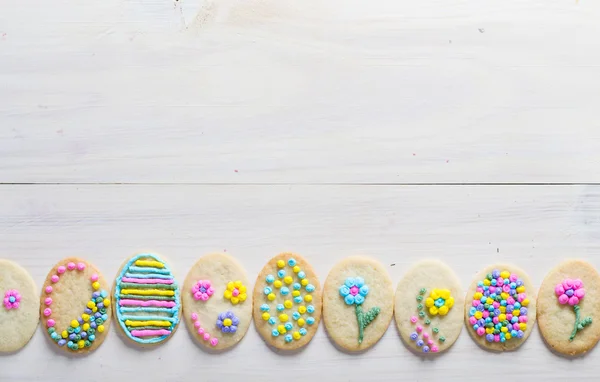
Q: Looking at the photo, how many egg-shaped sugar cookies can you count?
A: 9